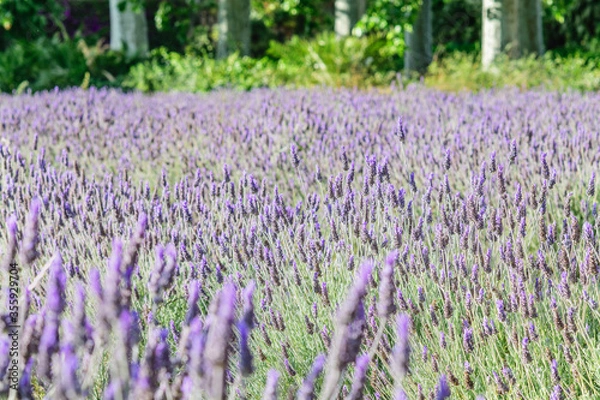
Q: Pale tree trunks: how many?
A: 5